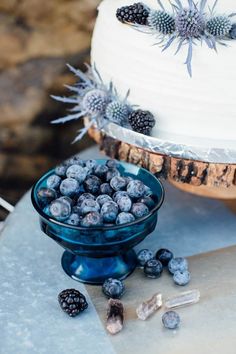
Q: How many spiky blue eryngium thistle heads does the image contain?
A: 5